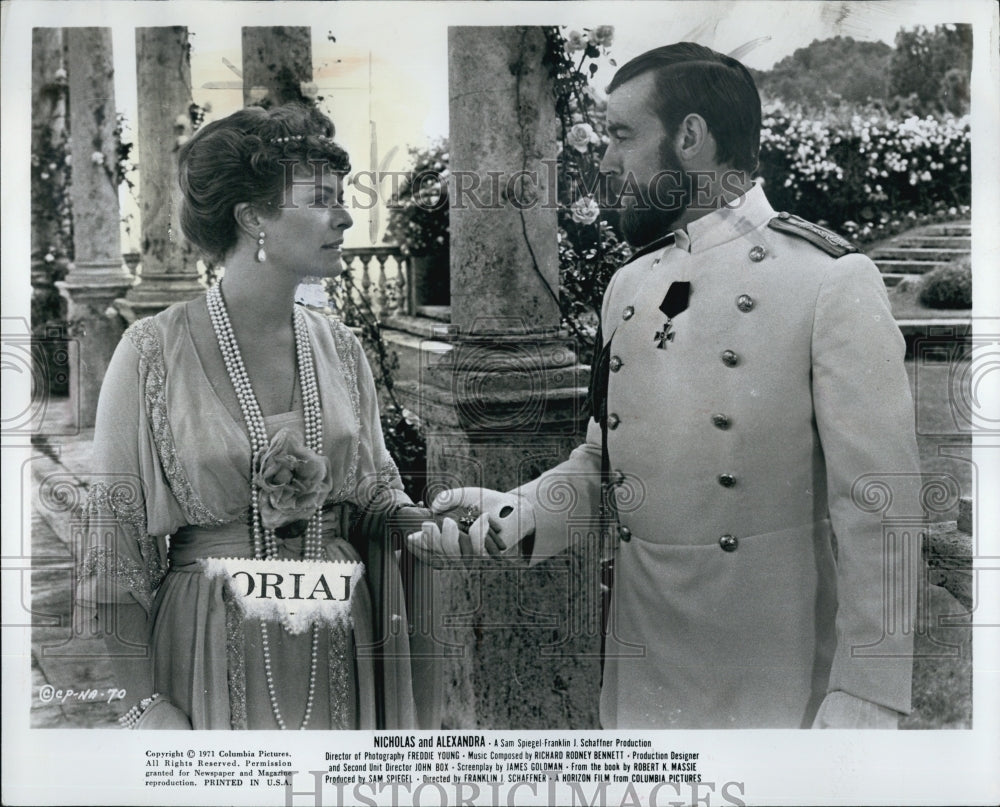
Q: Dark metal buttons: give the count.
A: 12